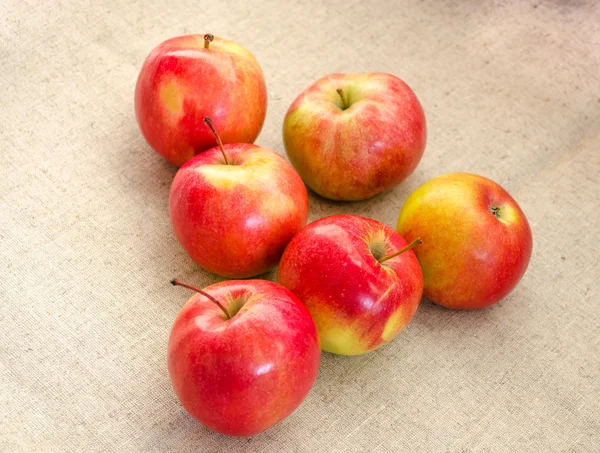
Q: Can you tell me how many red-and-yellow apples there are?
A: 6